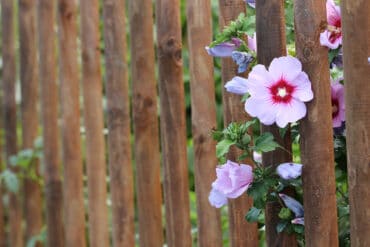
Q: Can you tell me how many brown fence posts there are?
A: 13